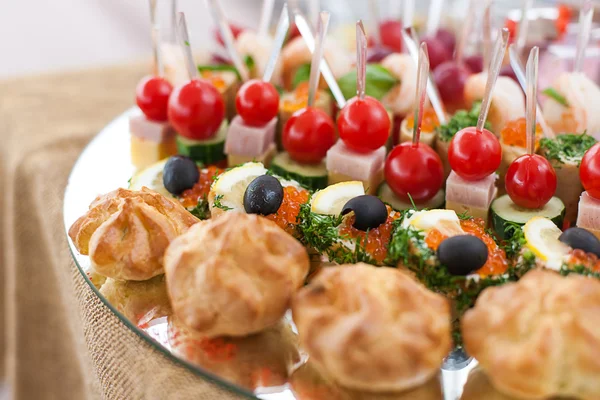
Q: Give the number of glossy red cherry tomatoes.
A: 9